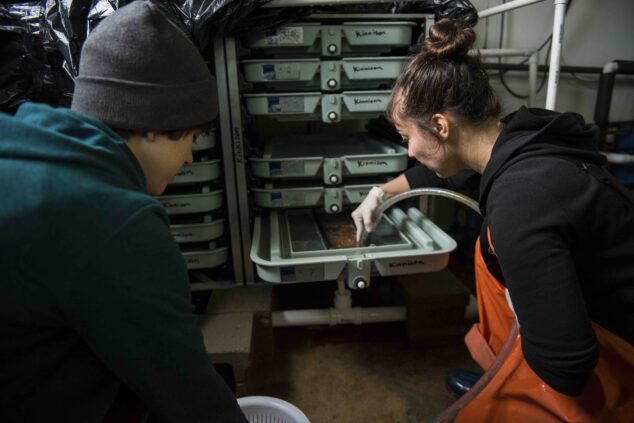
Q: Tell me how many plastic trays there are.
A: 11